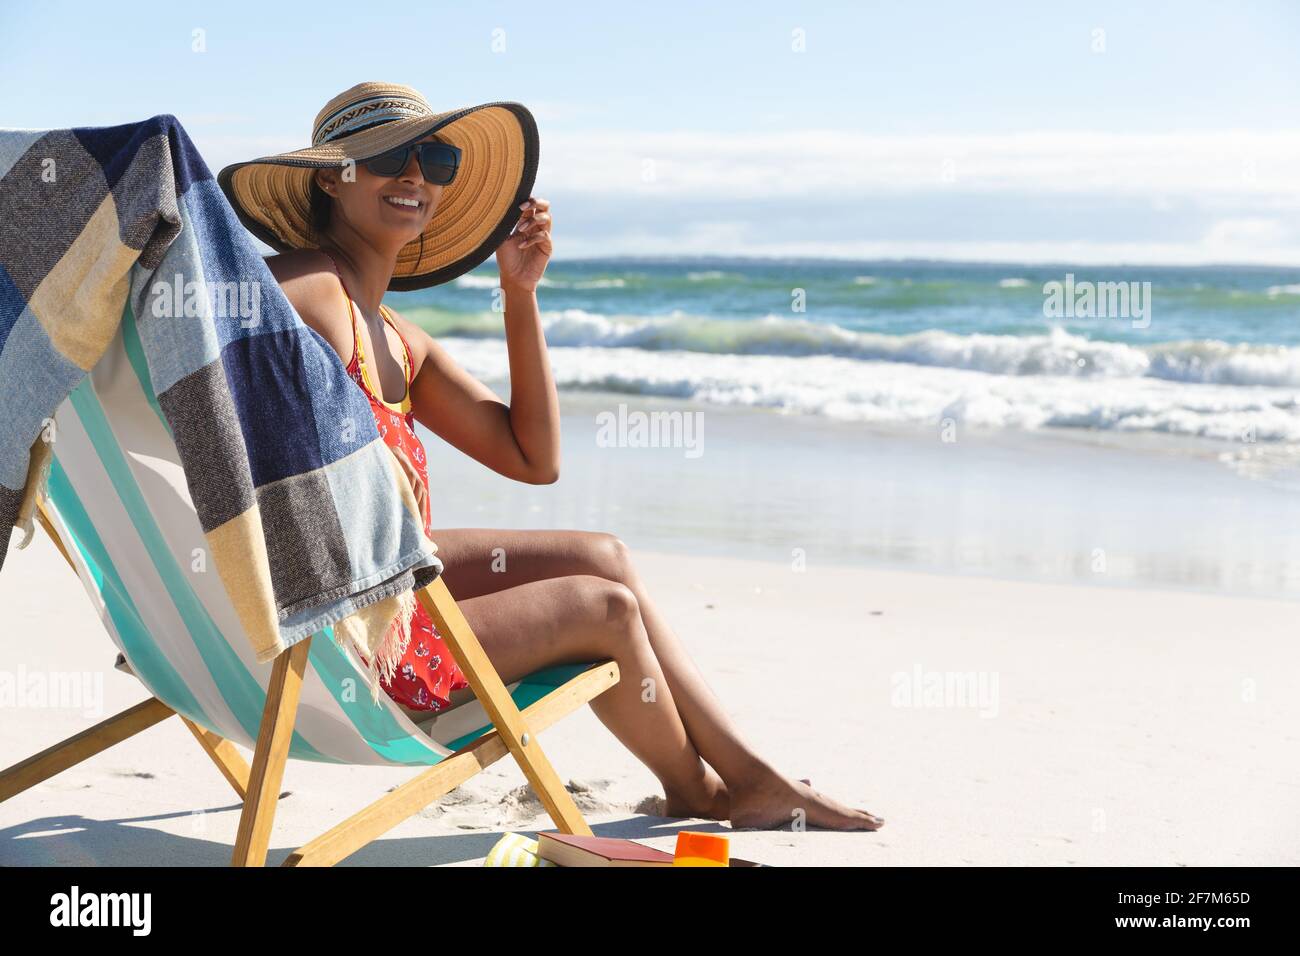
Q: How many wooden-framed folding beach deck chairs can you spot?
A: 1